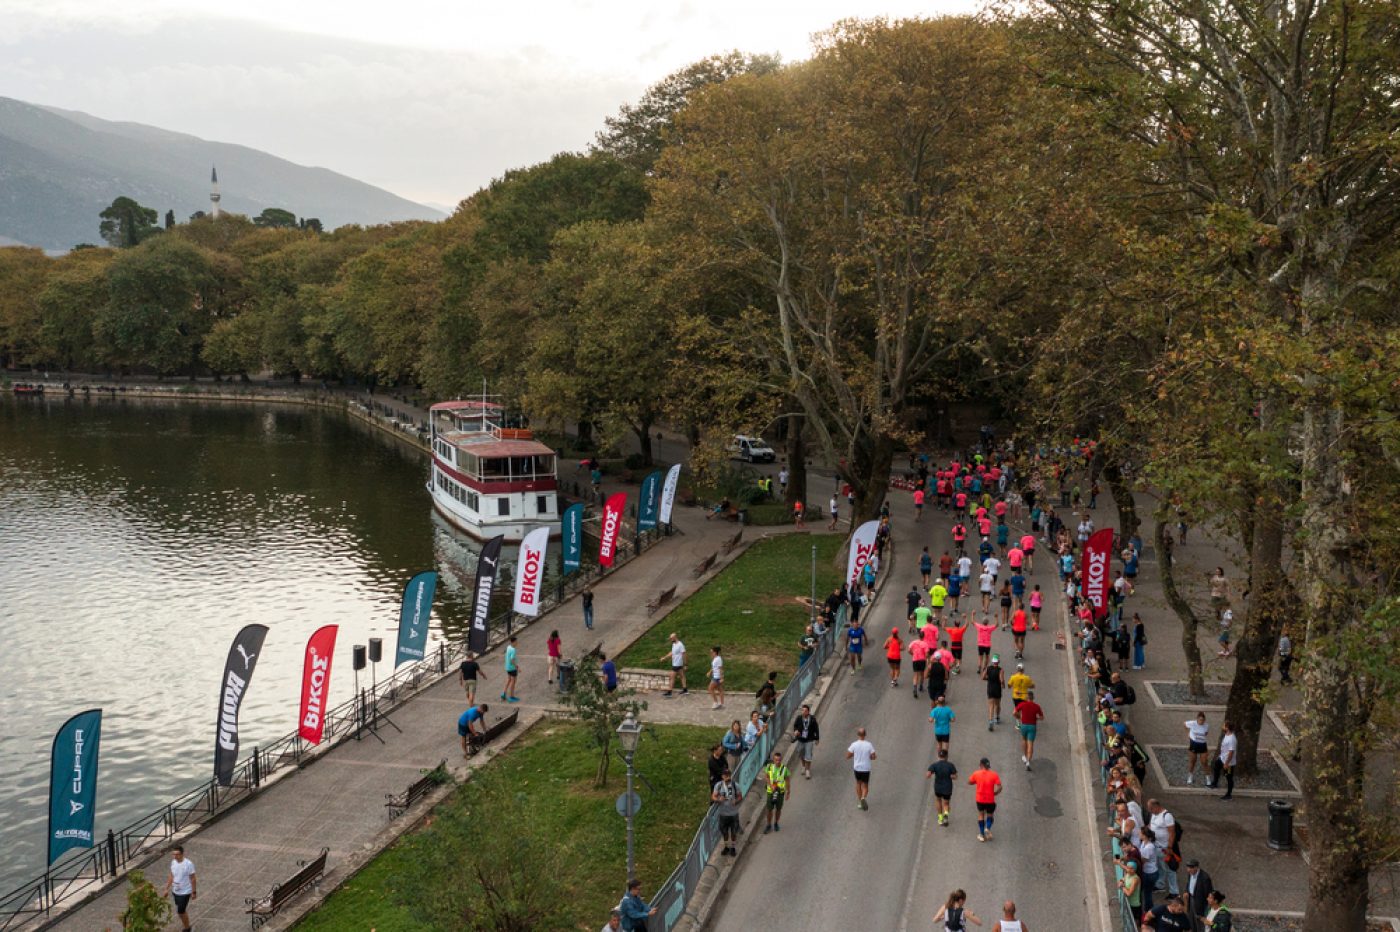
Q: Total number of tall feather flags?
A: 12